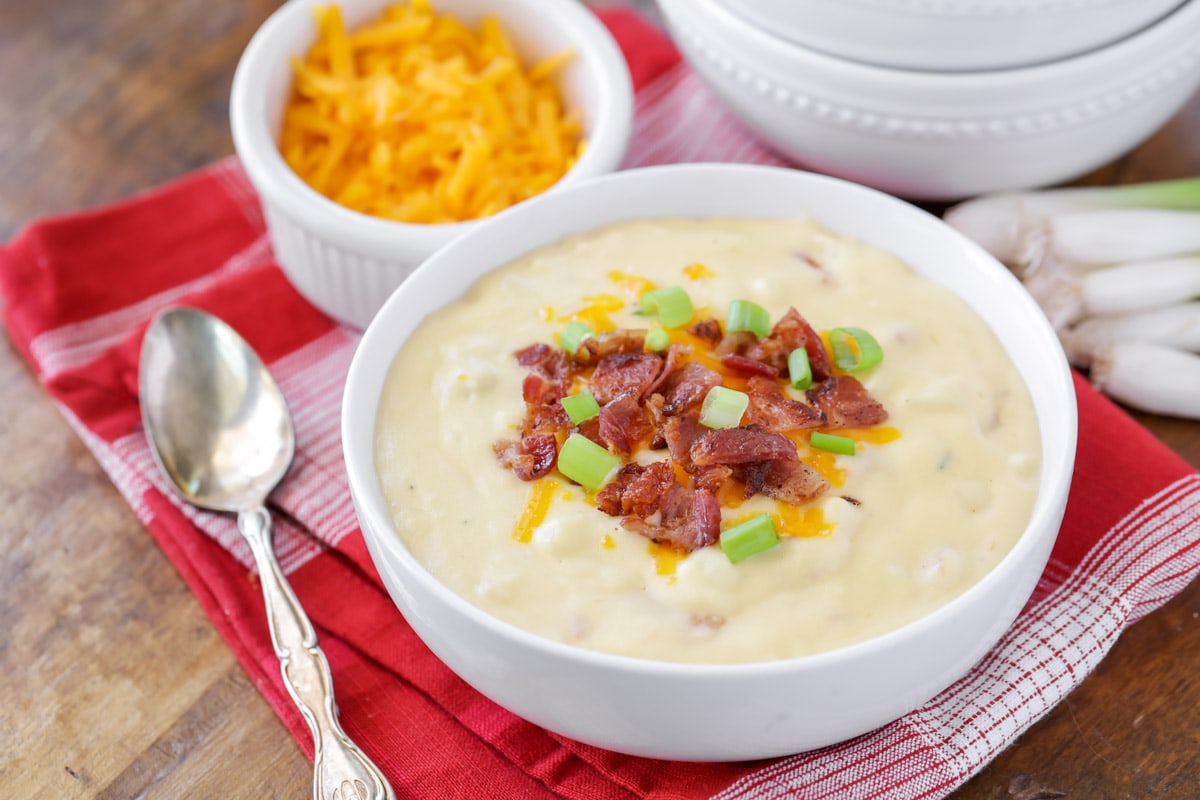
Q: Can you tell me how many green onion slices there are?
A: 11